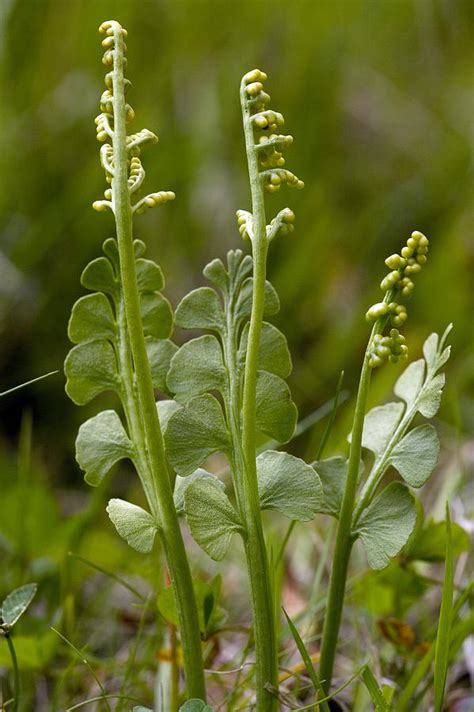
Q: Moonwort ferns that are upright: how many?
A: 3